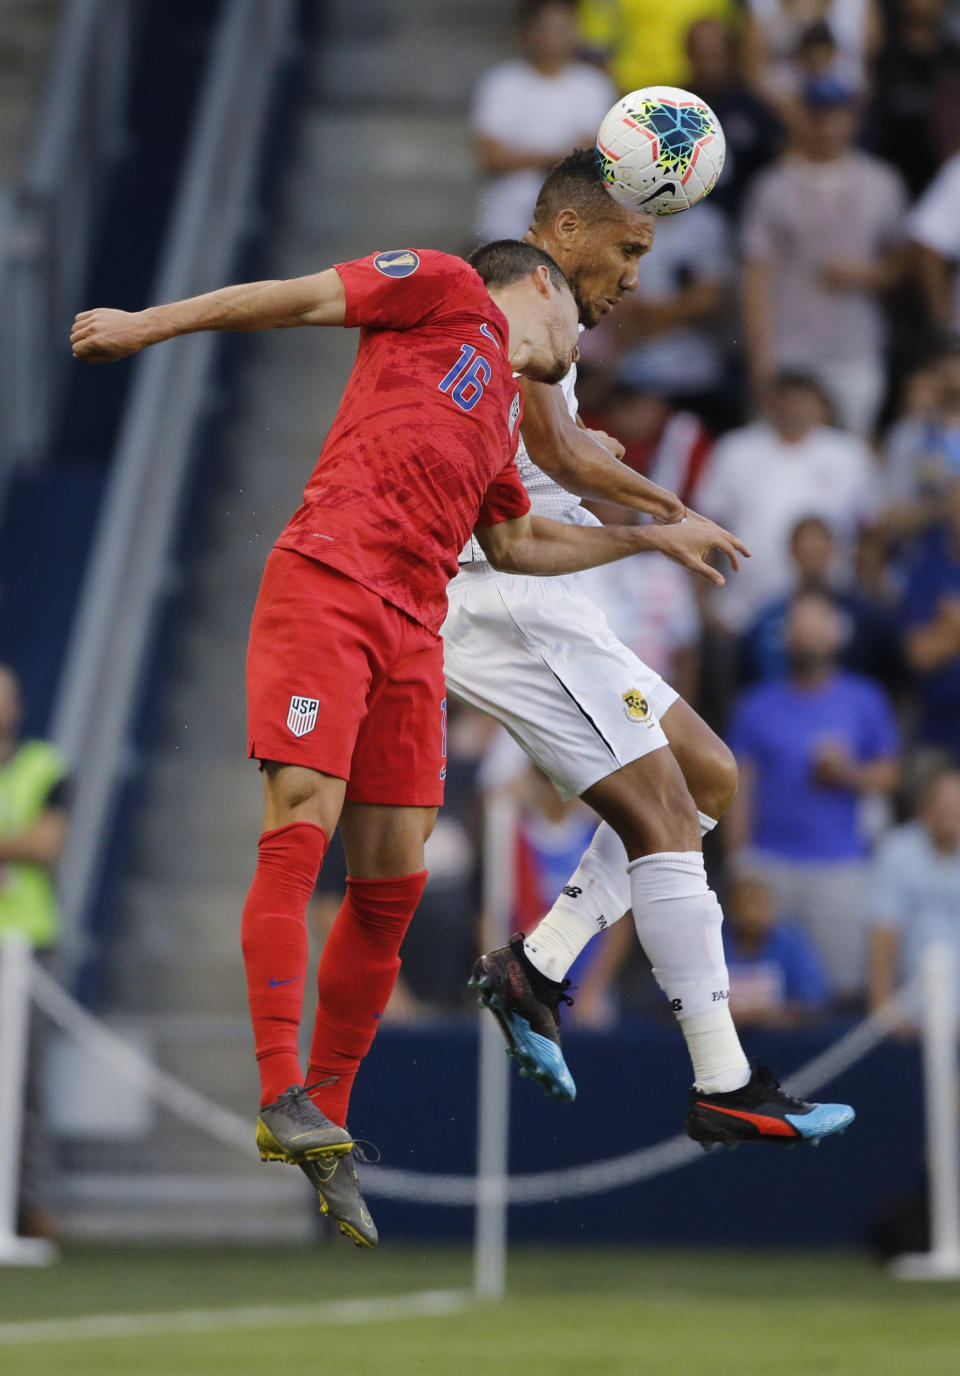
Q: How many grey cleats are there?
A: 2